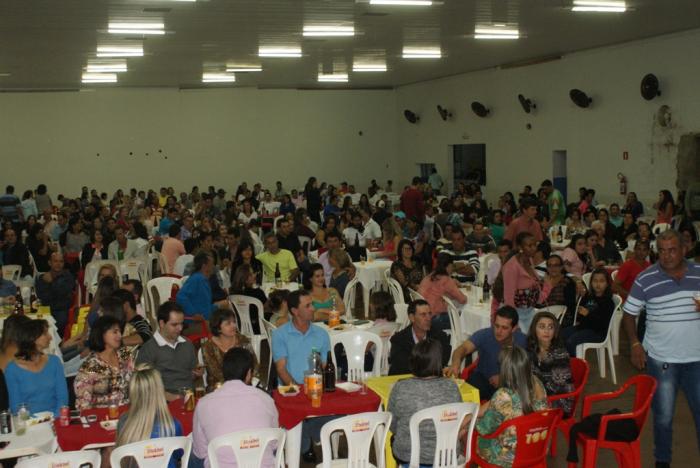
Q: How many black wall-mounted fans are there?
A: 6